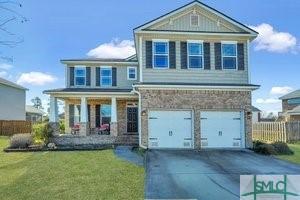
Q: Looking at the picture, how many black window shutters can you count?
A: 13